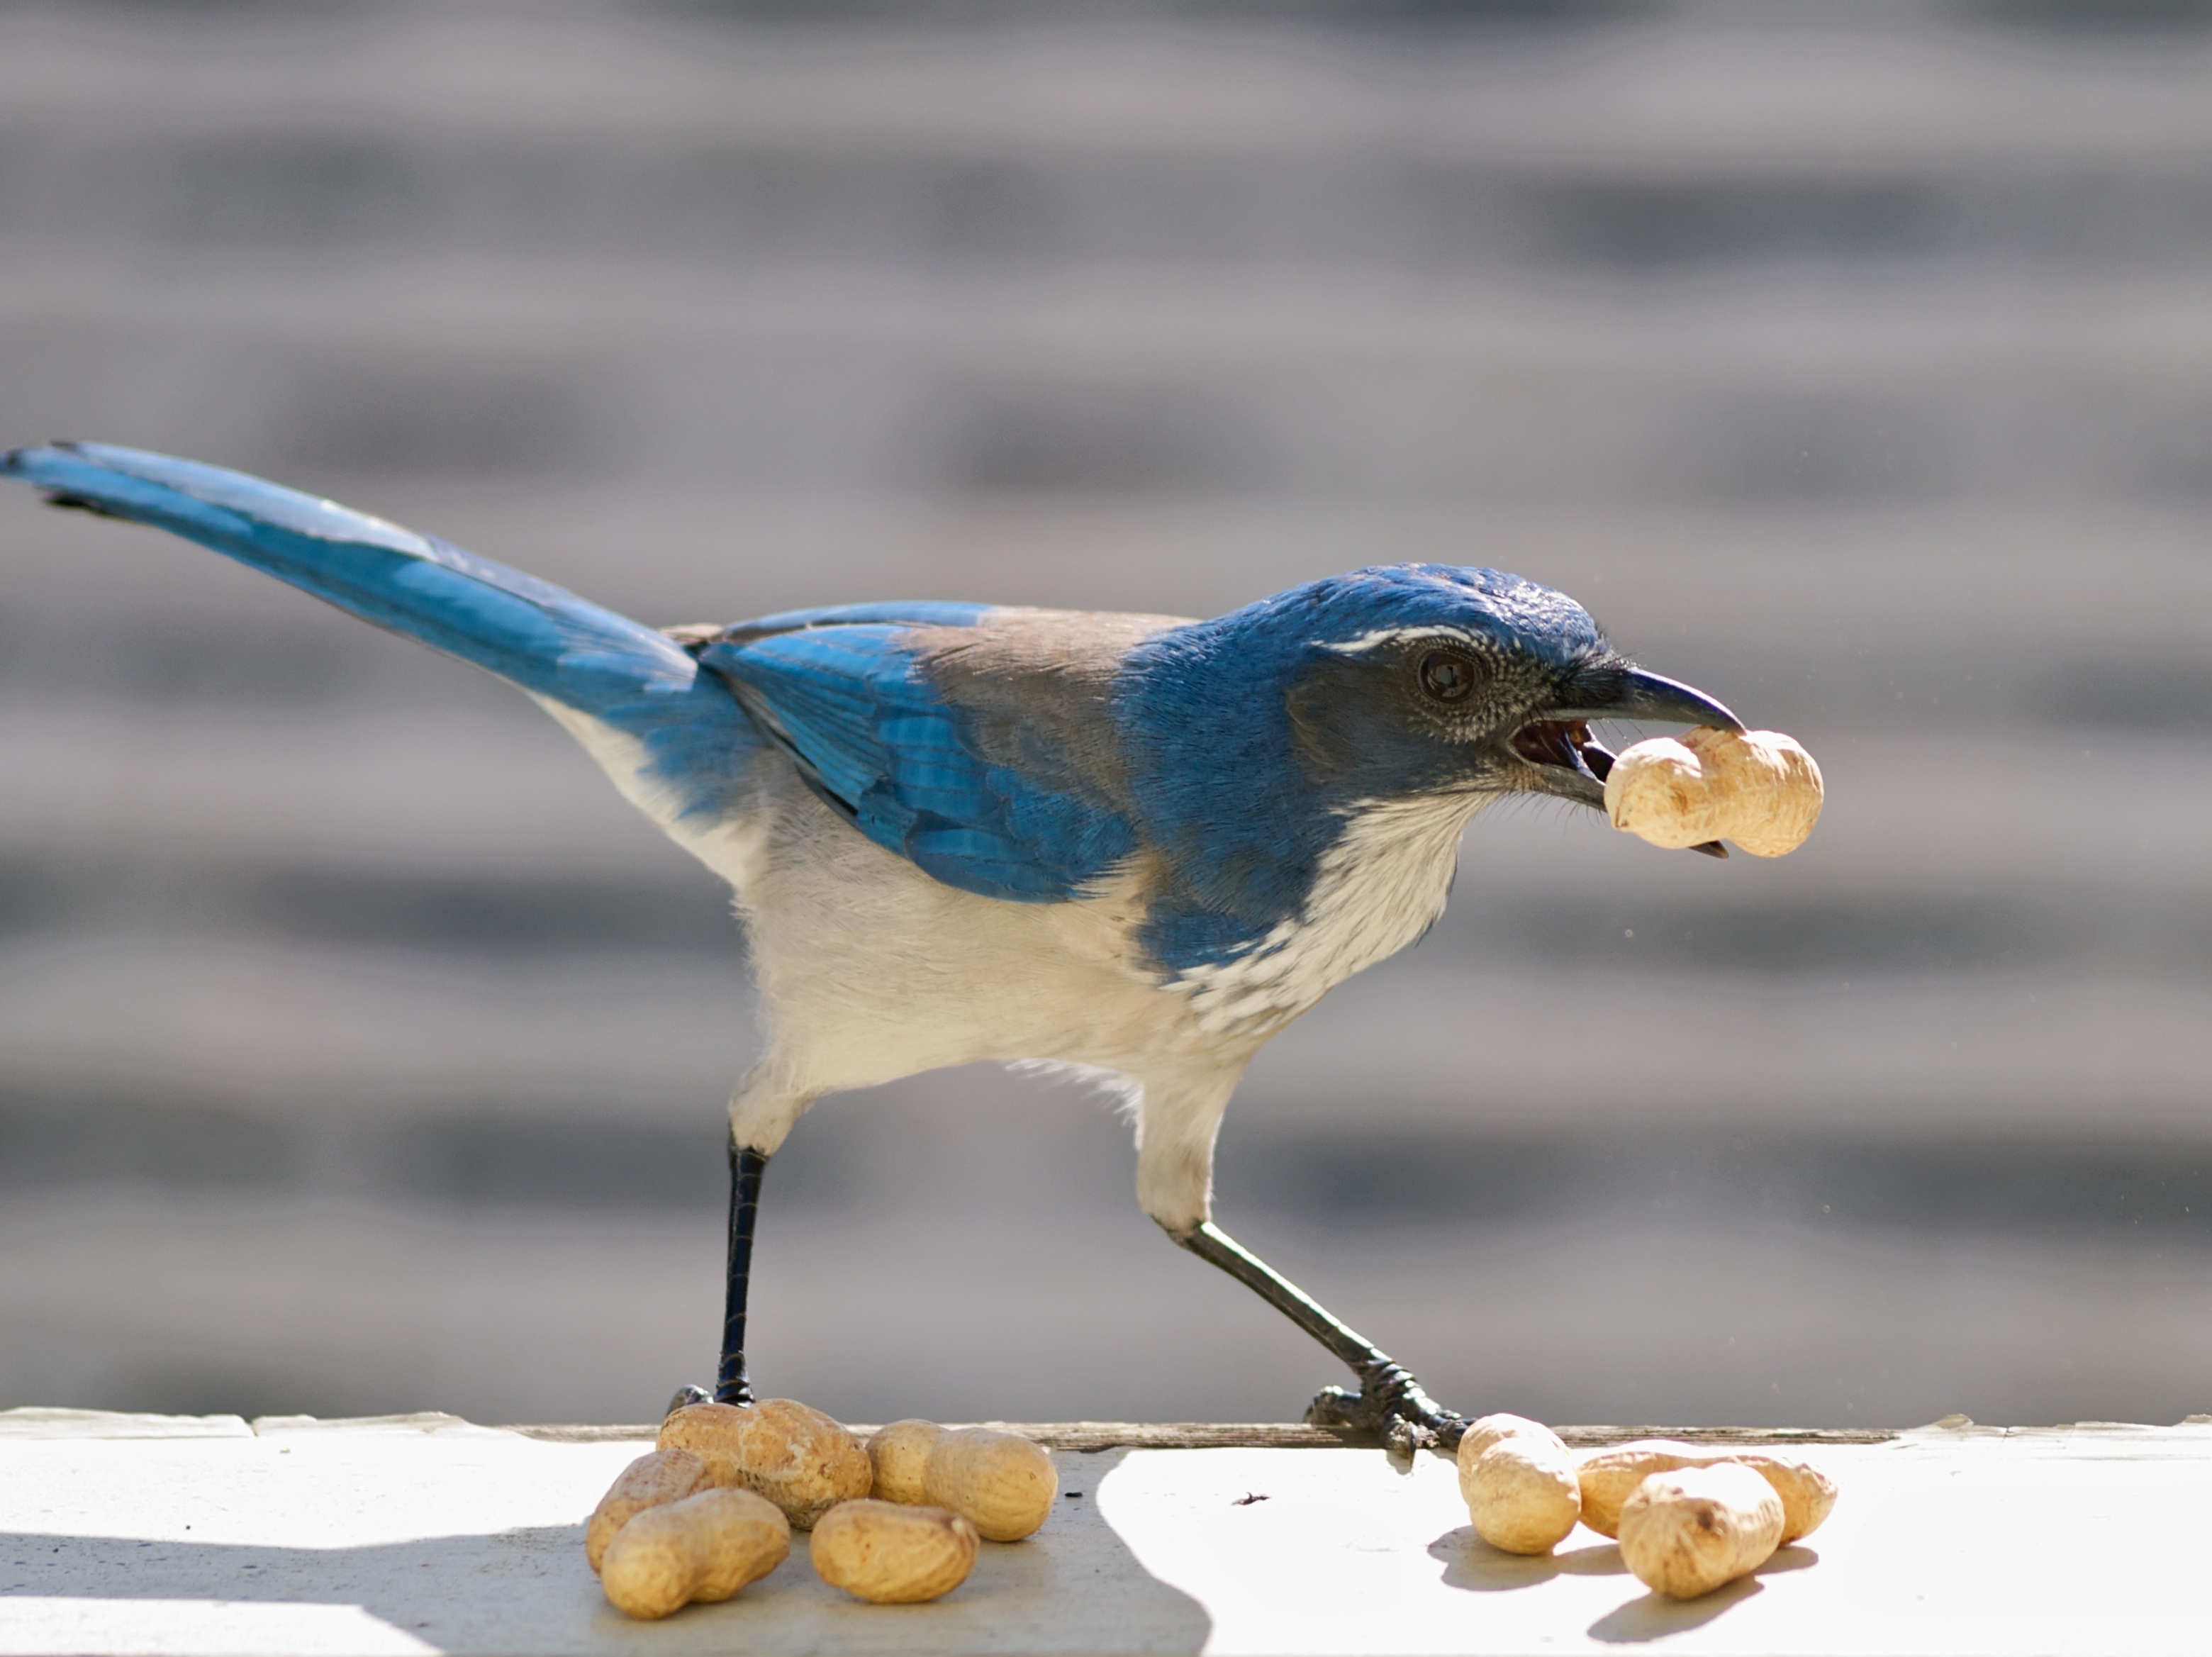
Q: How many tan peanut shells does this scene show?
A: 9